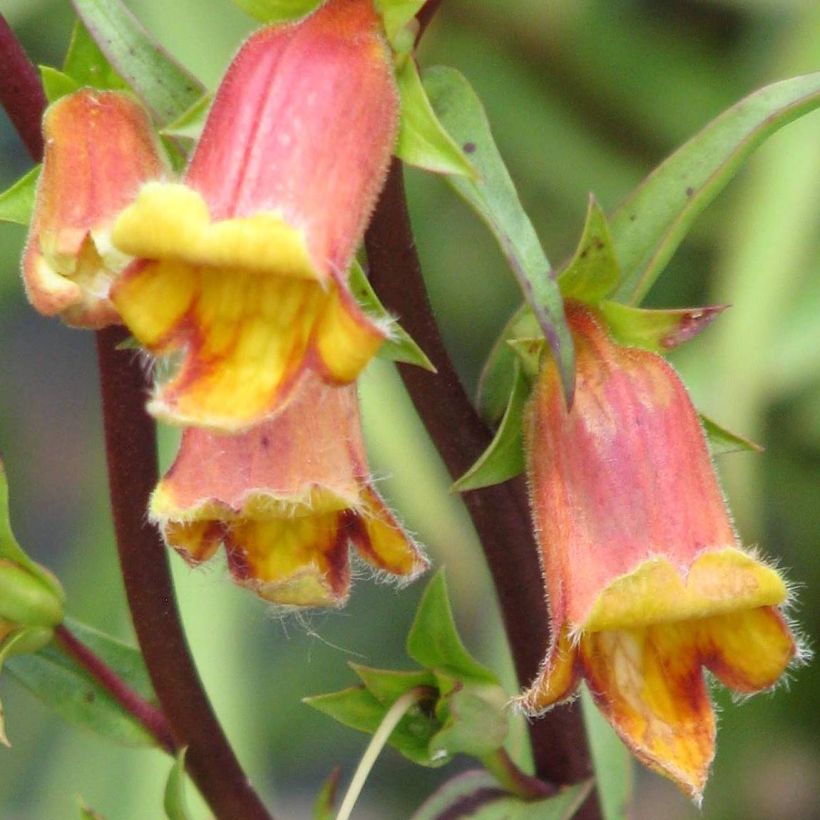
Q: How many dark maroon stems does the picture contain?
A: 2